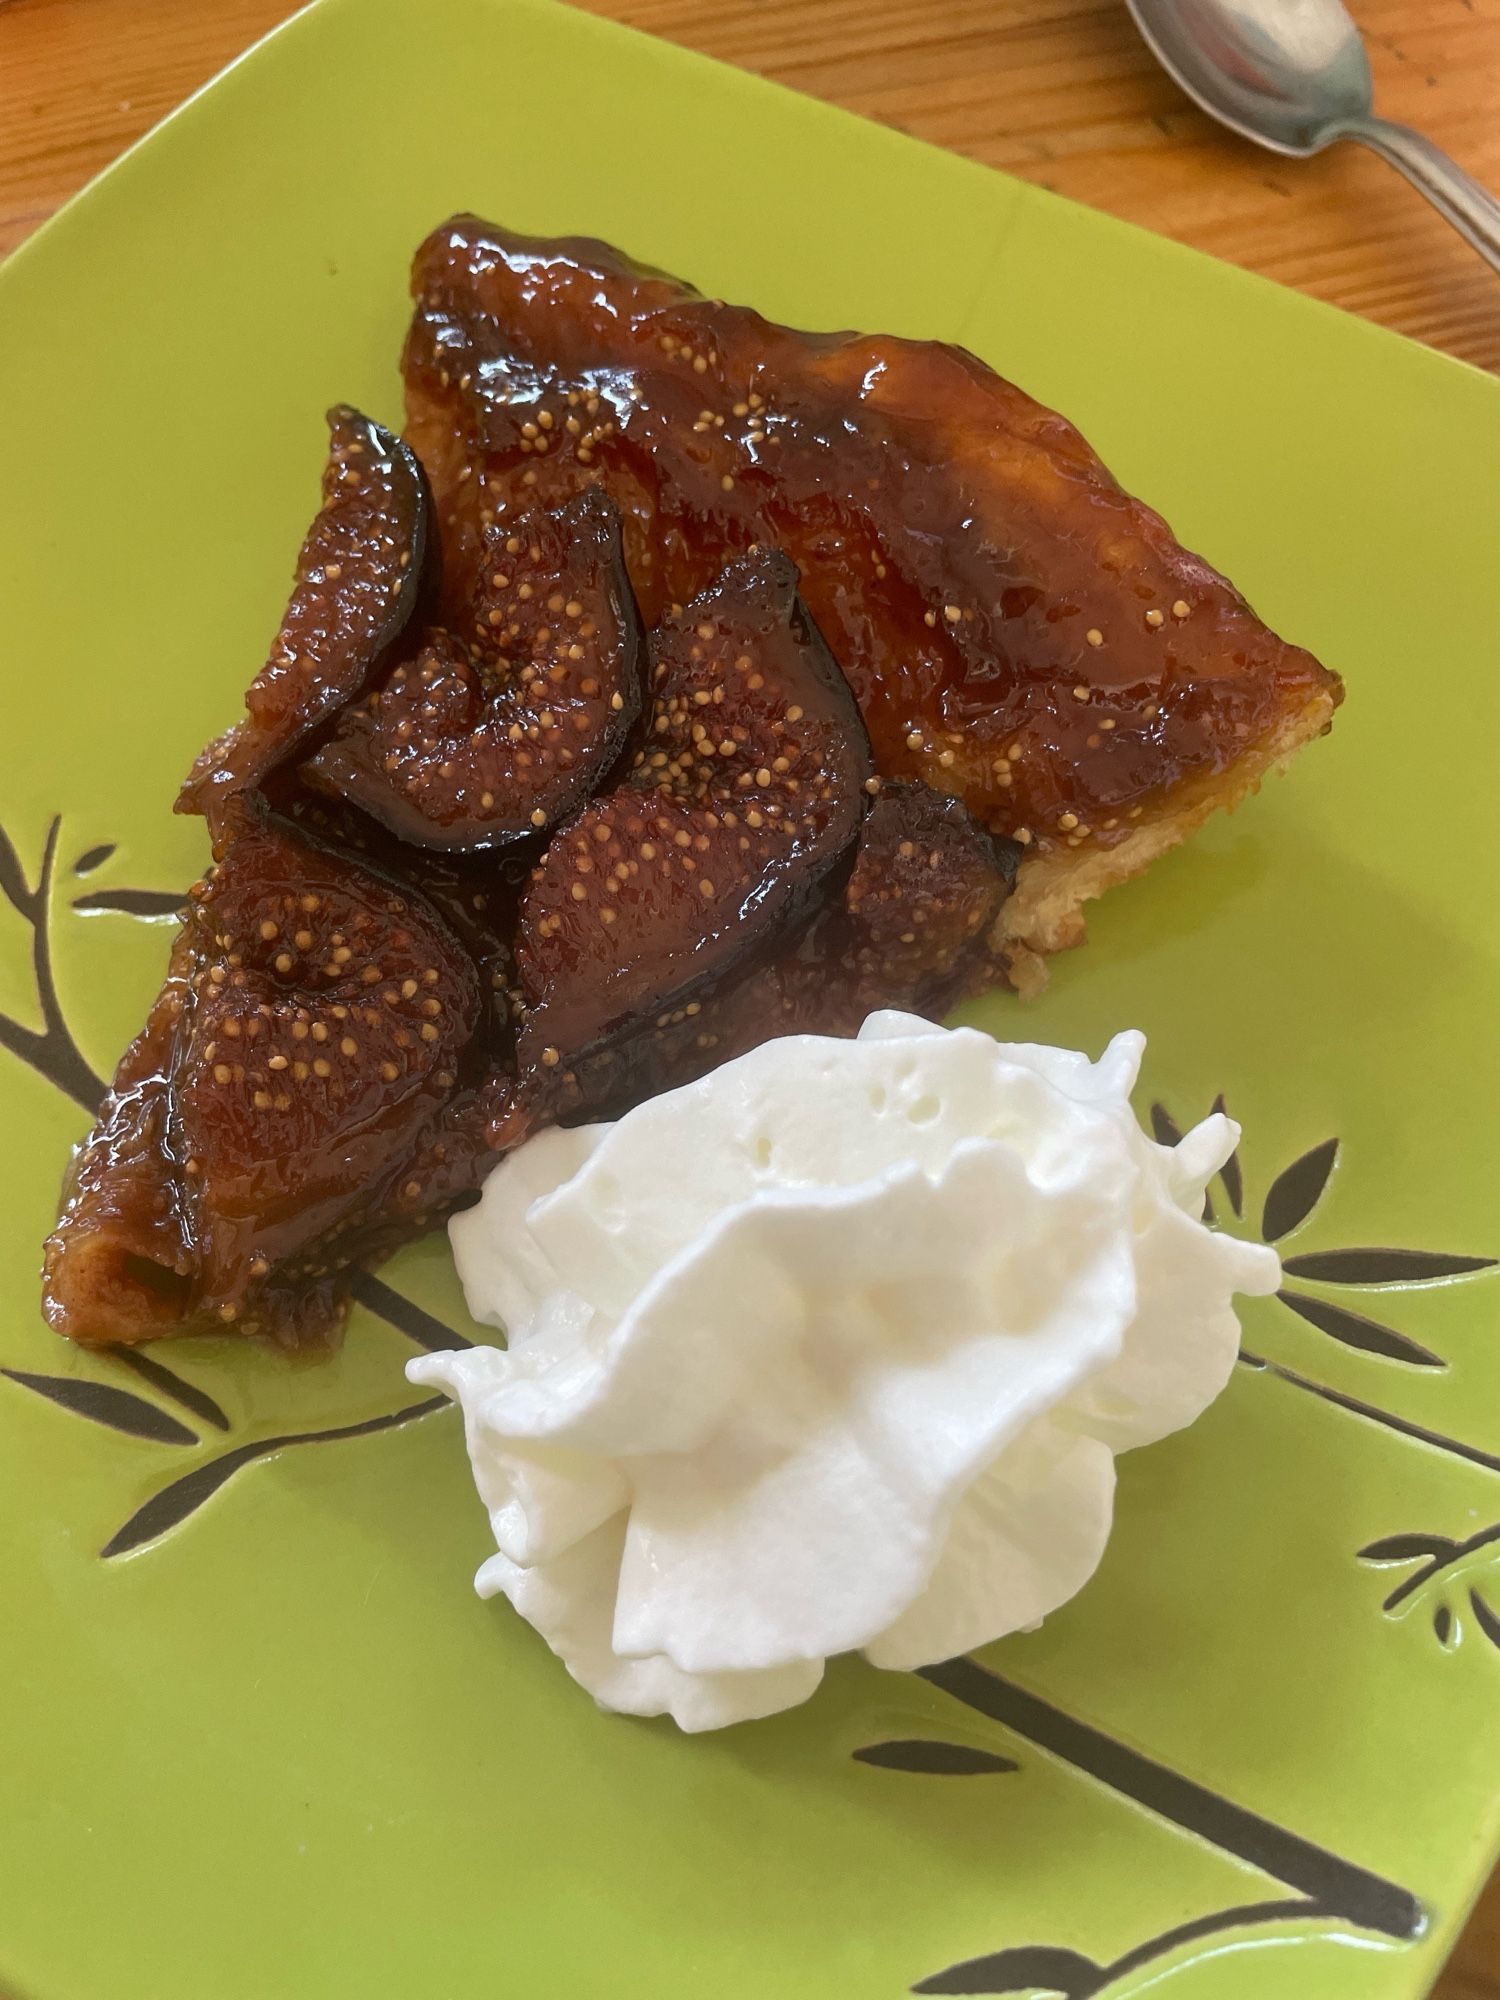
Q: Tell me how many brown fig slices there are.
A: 5